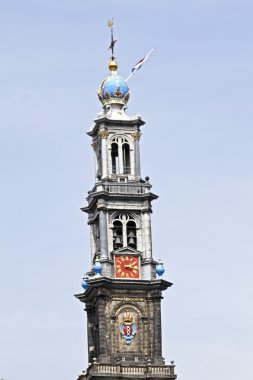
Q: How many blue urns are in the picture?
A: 3